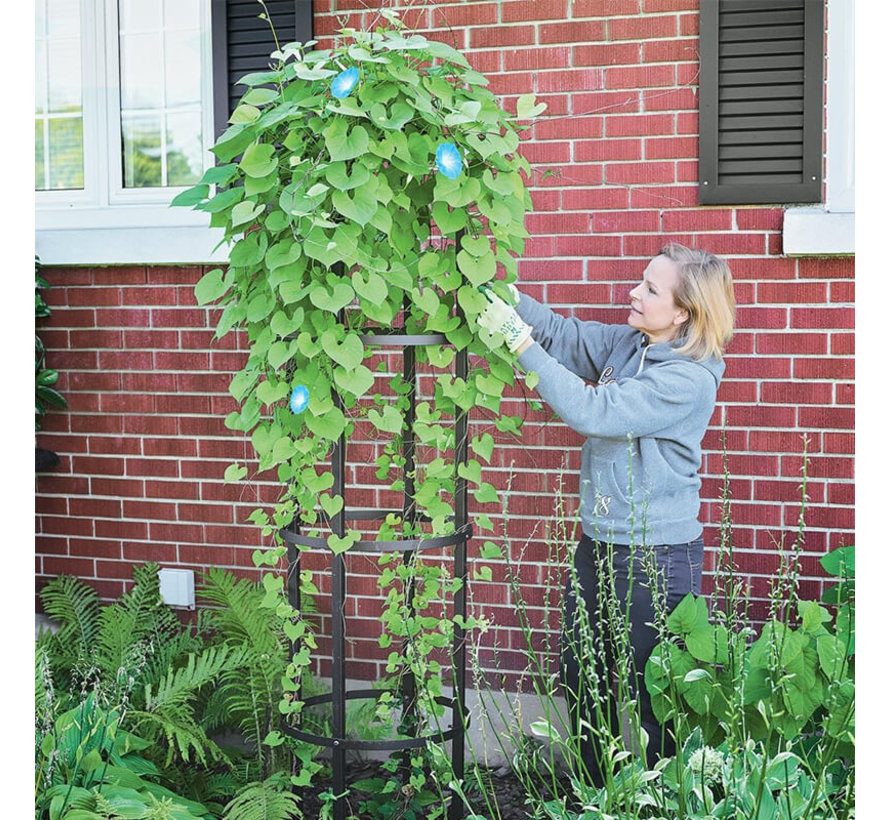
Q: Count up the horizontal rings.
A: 3